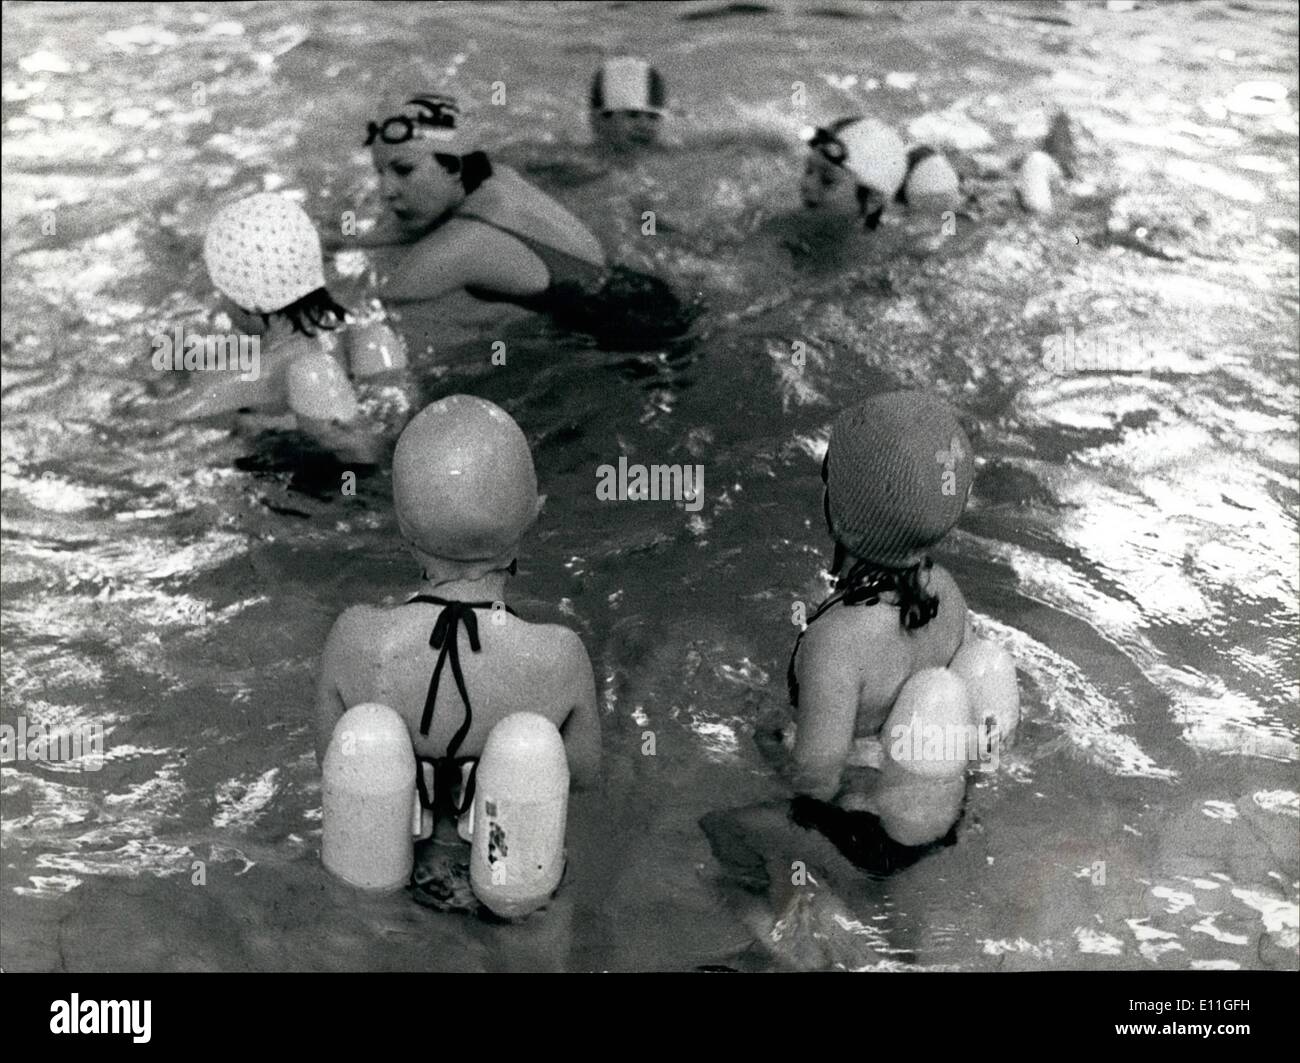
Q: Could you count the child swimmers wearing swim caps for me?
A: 5